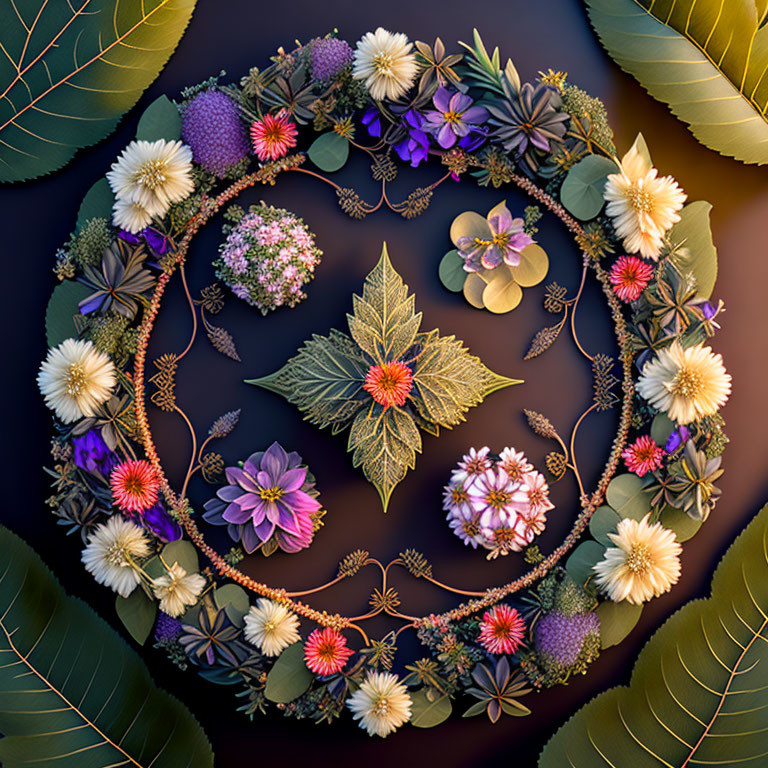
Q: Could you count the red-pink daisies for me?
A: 7